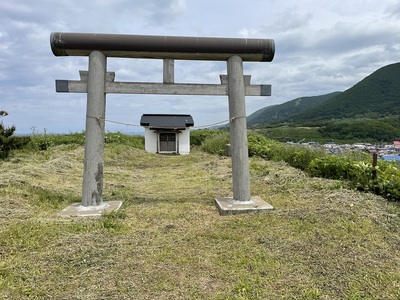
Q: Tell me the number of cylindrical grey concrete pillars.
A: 2